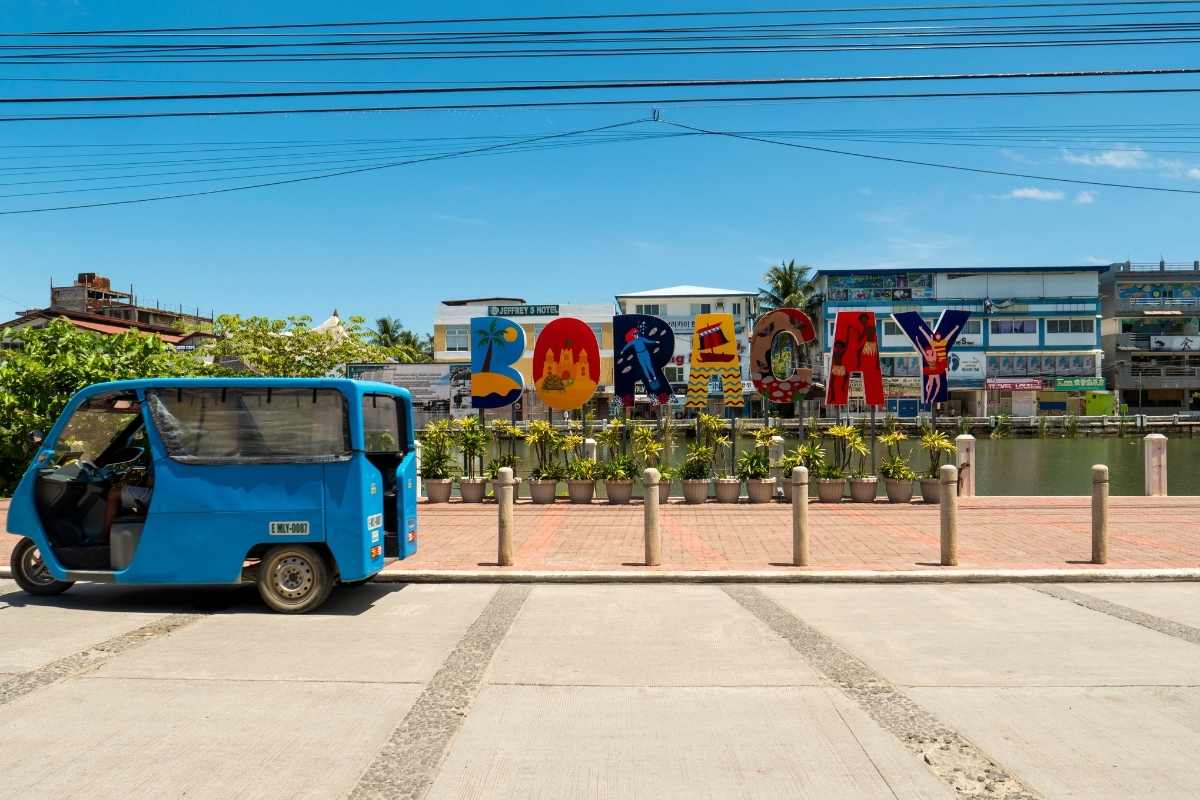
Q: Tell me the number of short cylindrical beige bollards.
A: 5